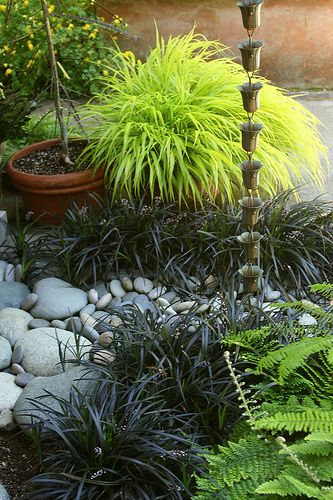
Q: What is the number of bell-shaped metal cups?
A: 8